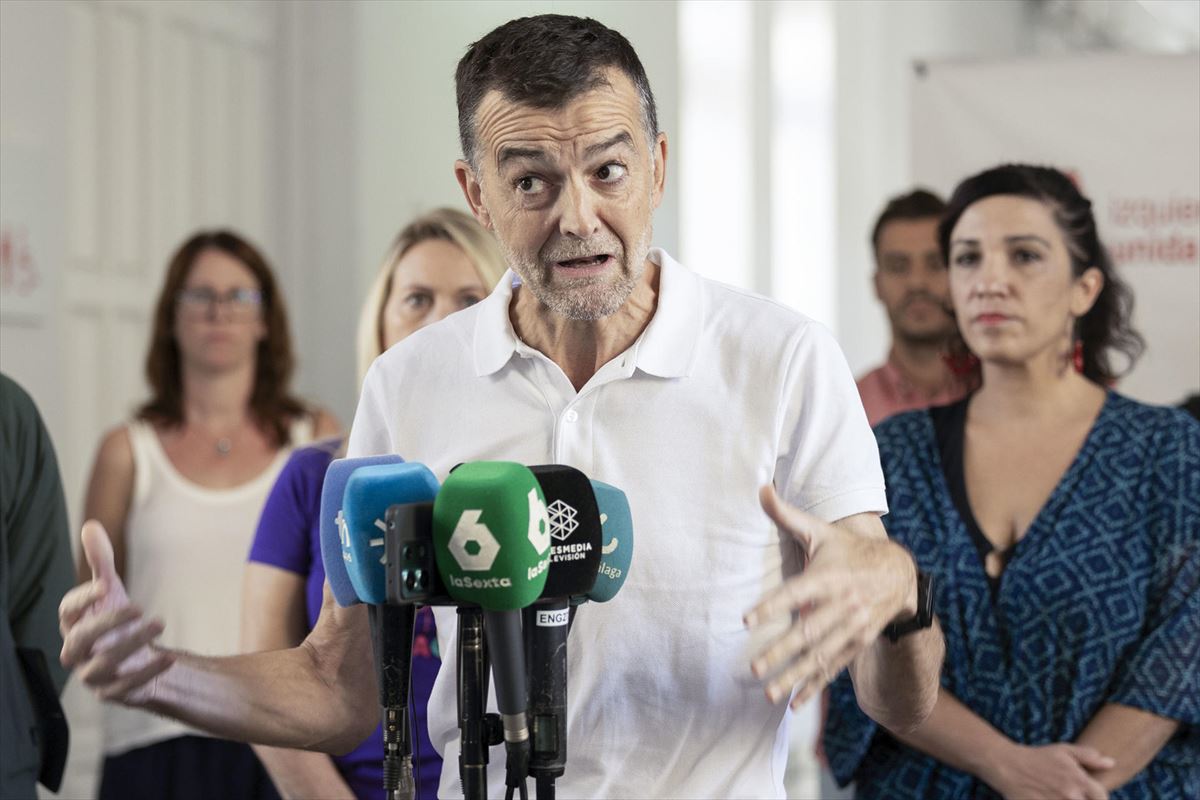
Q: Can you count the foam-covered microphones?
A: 5